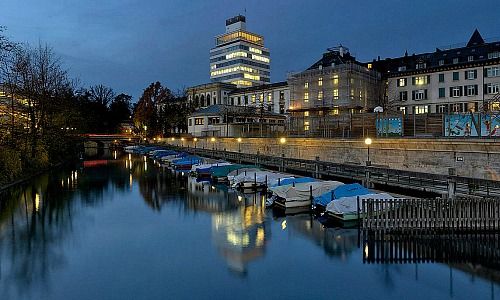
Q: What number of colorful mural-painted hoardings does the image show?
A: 3